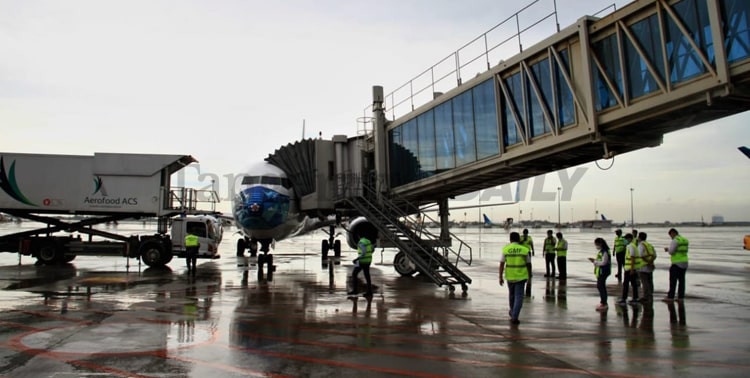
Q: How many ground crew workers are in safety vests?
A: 12